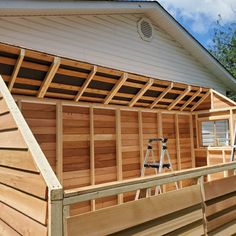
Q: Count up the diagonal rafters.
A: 9